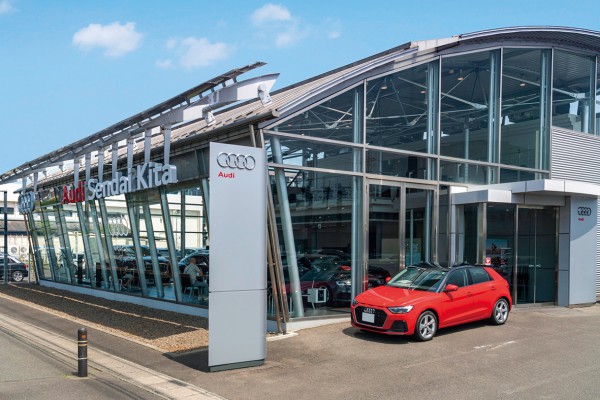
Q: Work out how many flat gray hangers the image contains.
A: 9